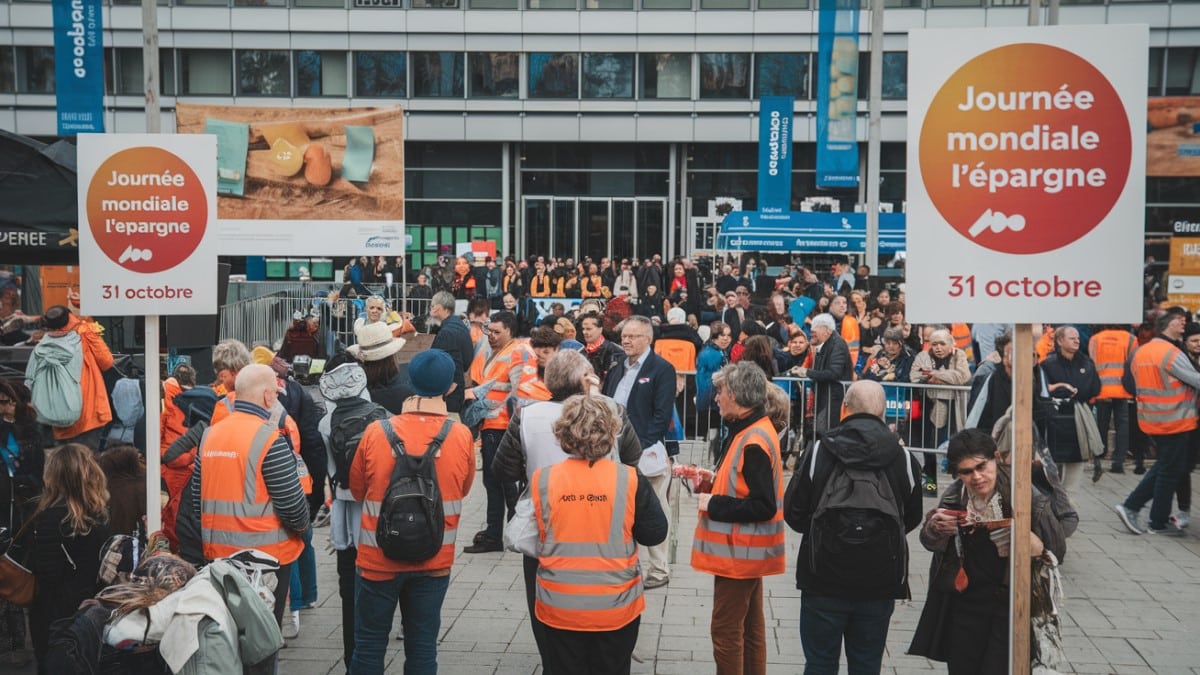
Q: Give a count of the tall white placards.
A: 2